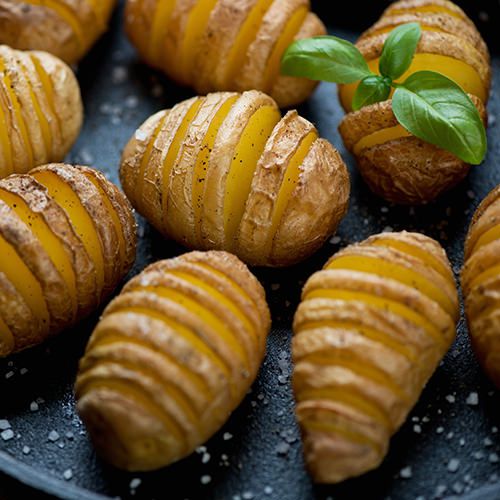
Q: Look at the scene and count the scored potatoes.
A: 9